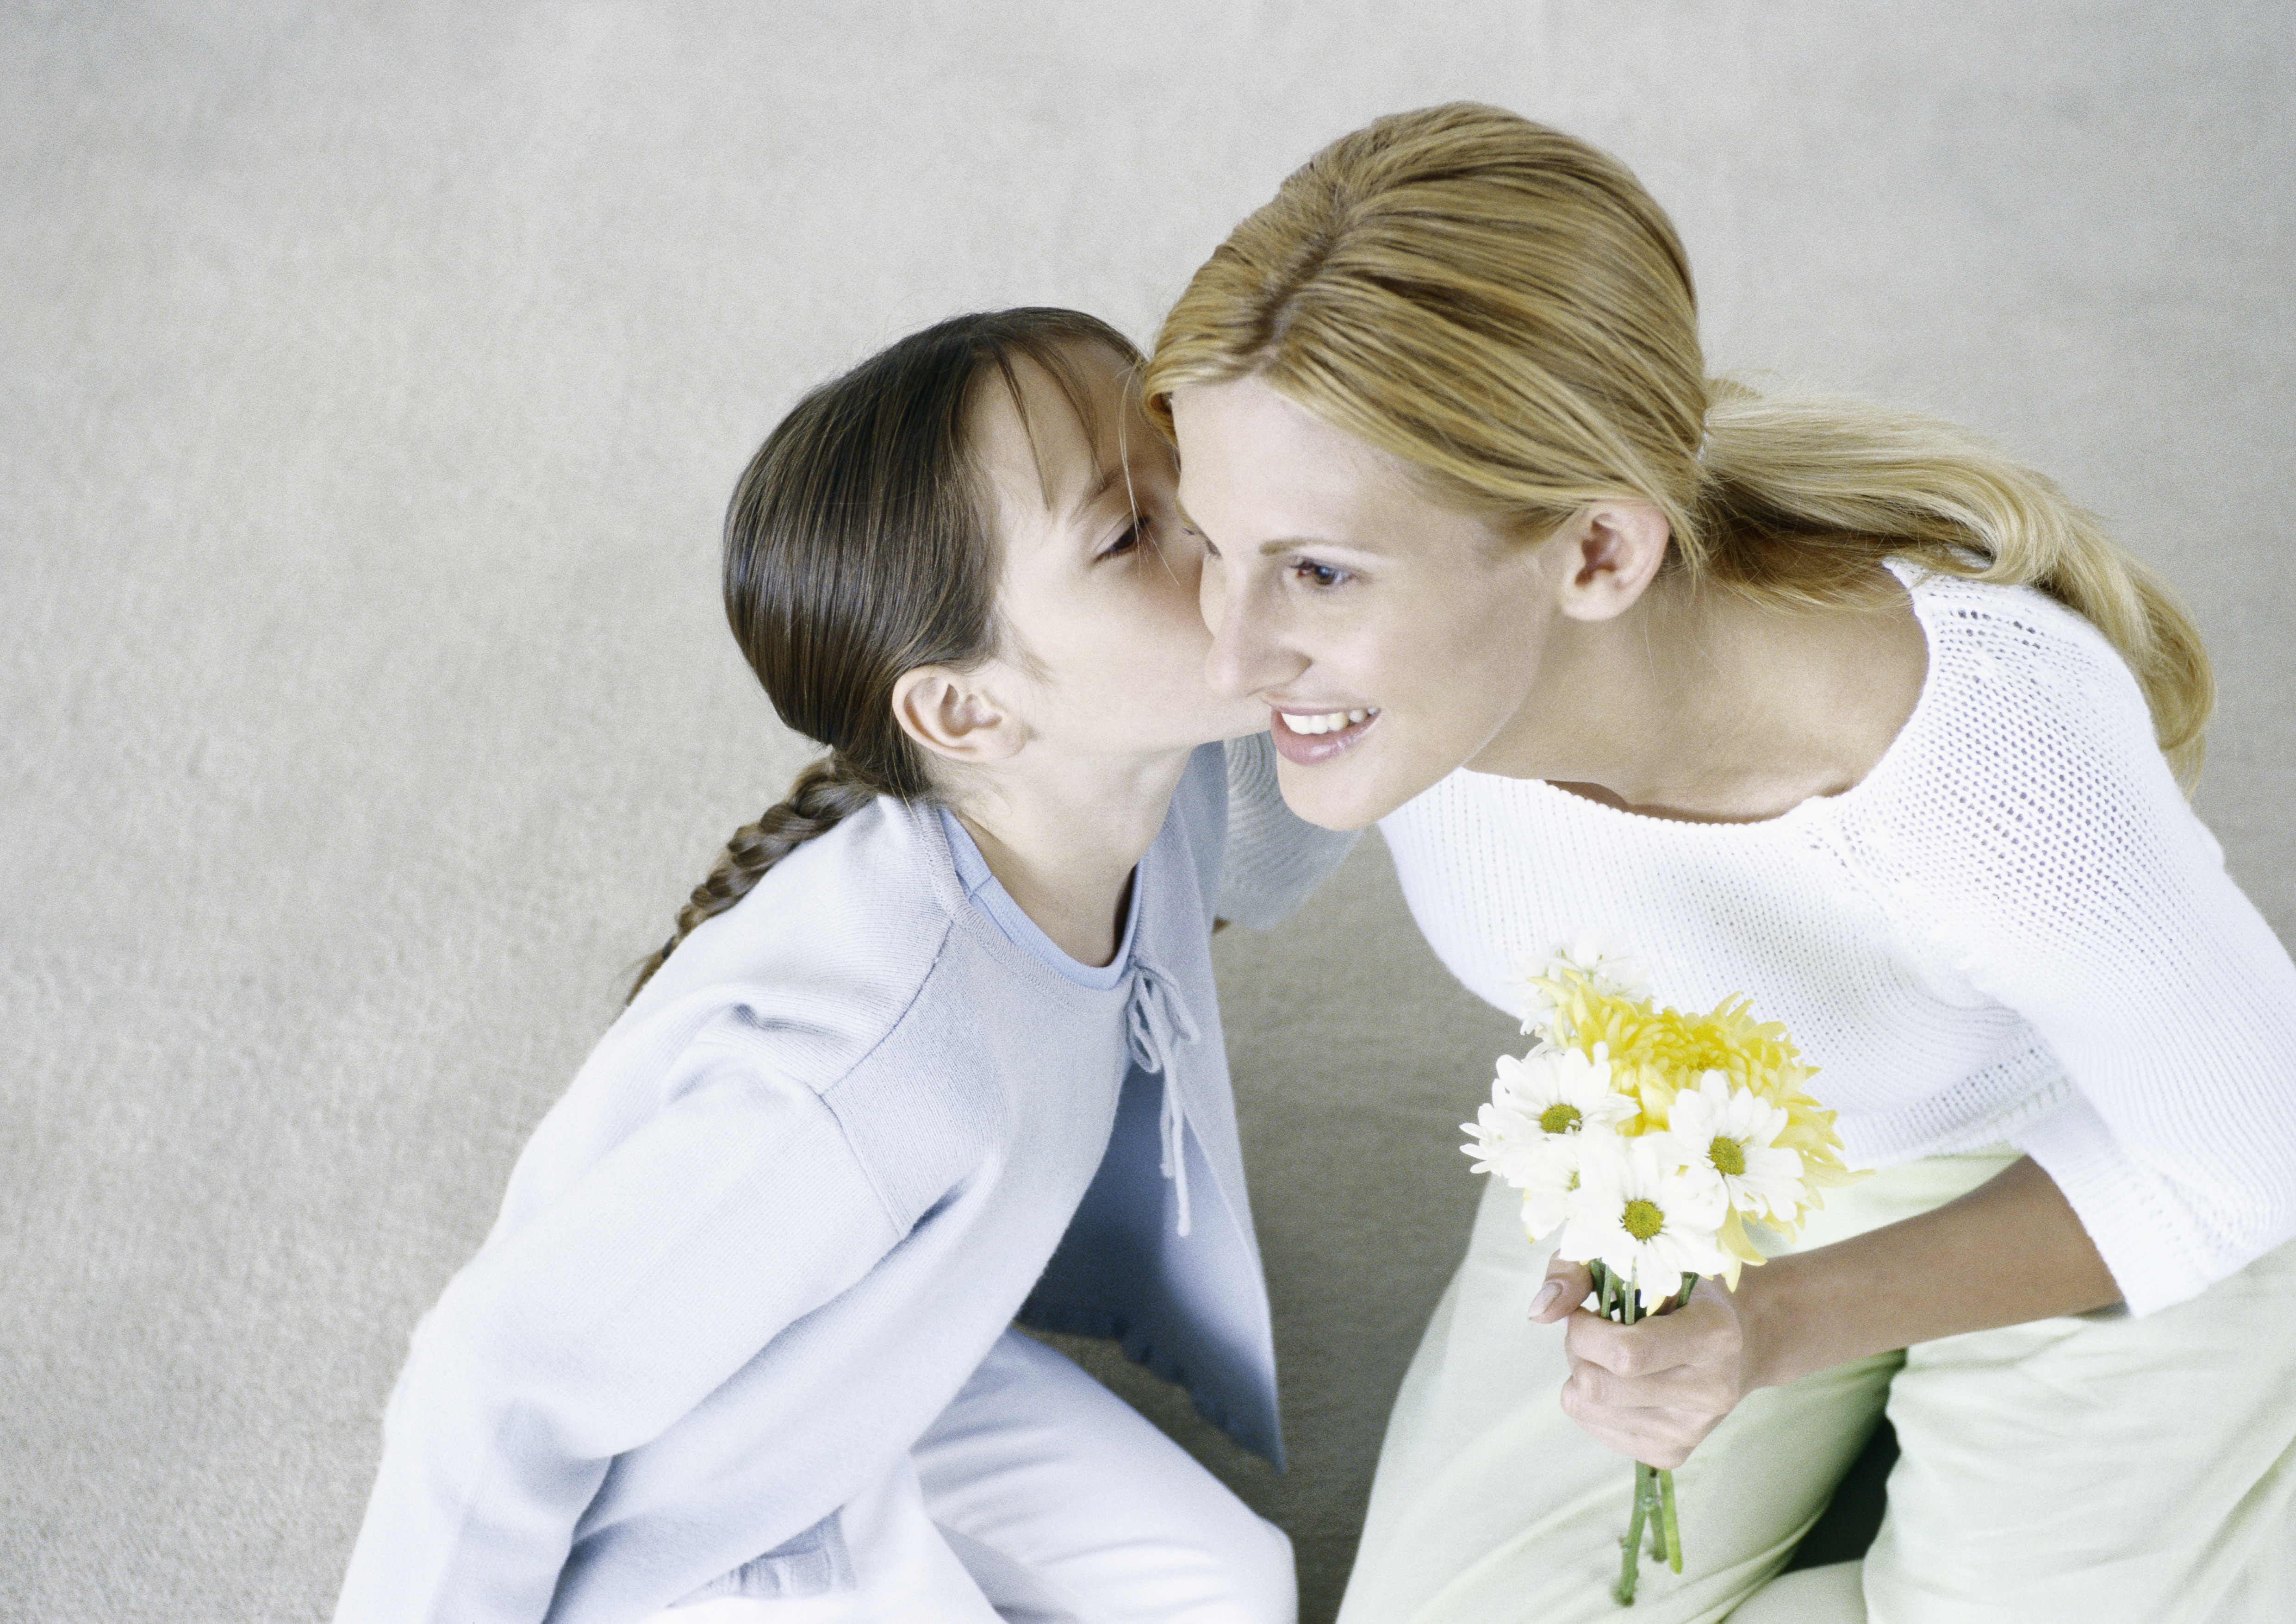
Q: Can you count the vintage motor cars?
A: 0